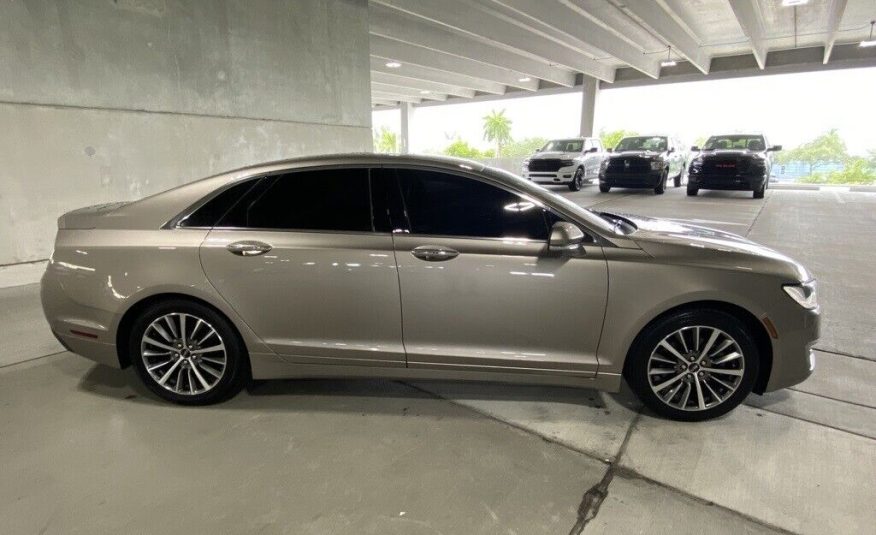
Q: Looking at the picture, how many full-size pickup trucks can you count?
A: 3